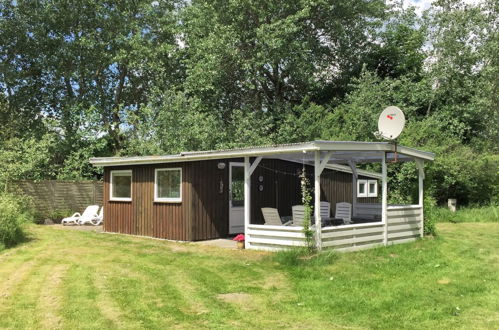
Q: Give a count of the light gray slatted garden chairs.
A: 4